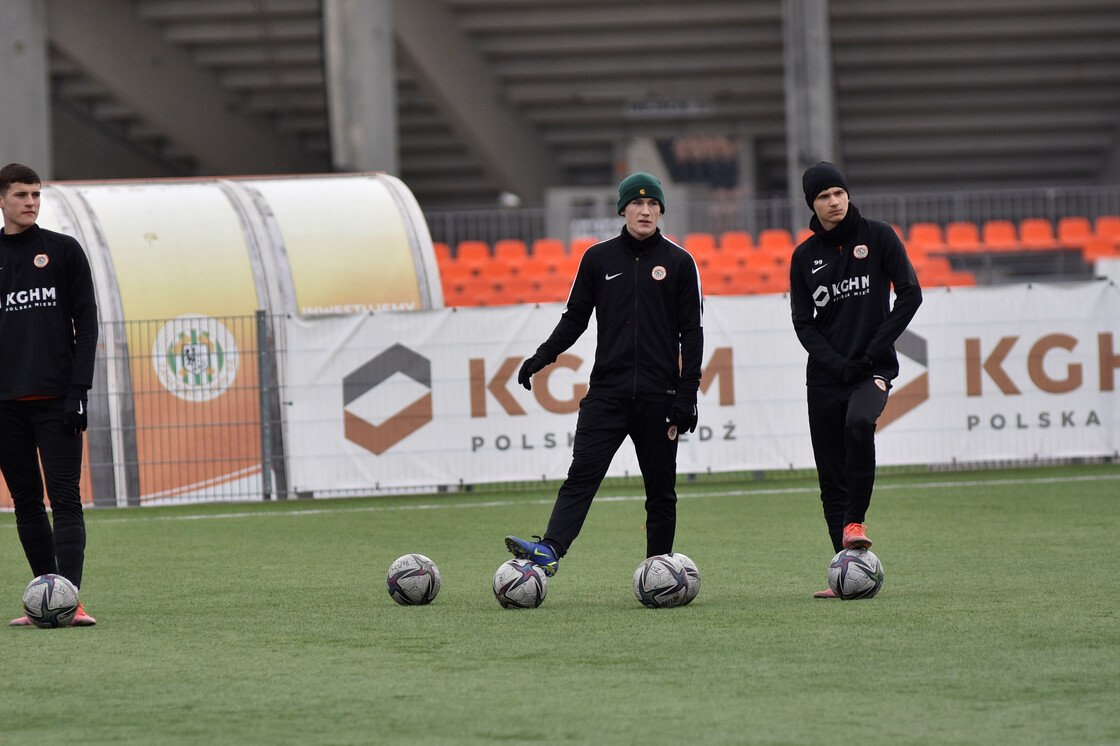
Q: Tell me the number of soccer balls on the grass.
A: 6